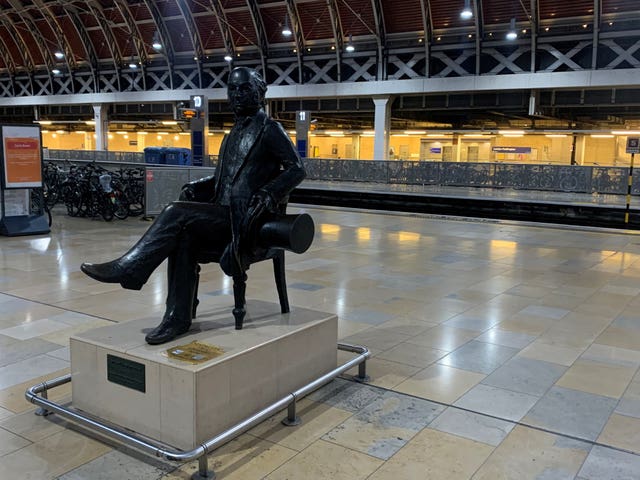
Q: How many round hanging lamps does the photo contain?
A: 9